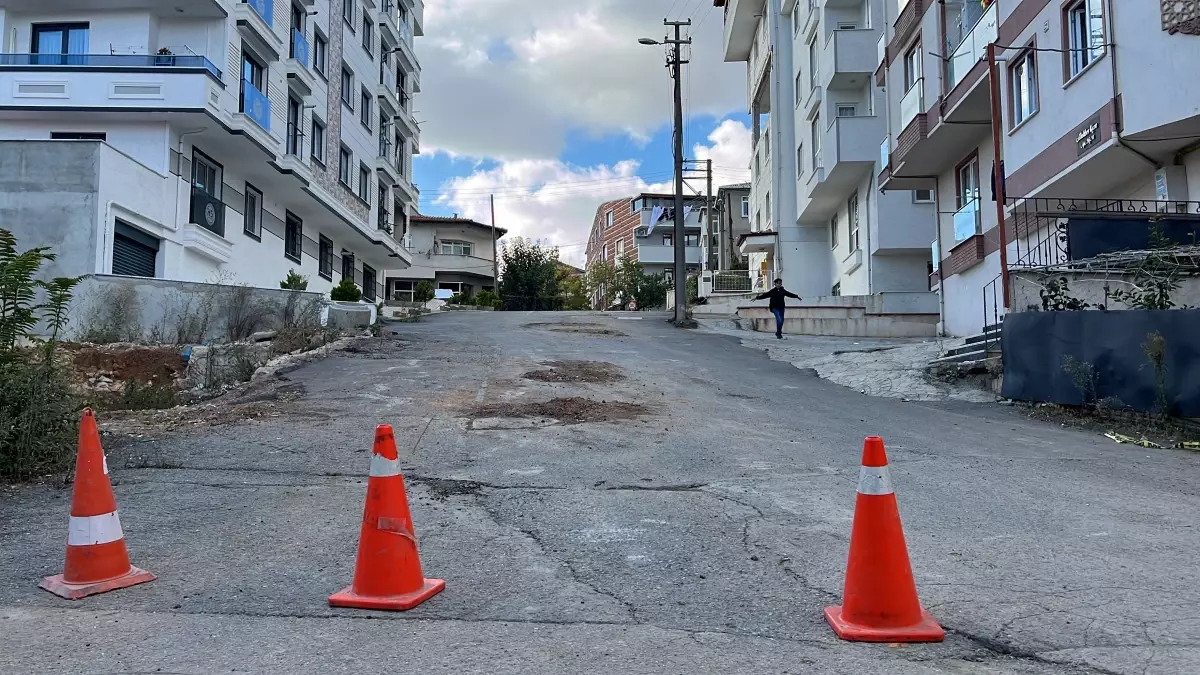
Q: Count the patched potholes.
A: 3